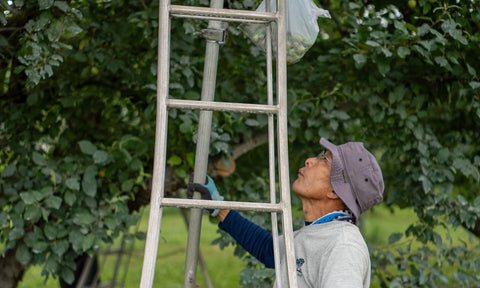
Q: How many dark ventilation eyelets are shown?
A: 2